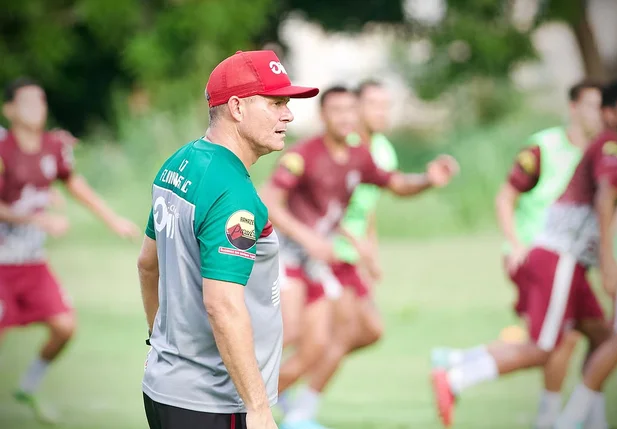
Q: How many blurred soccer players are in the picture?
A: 5